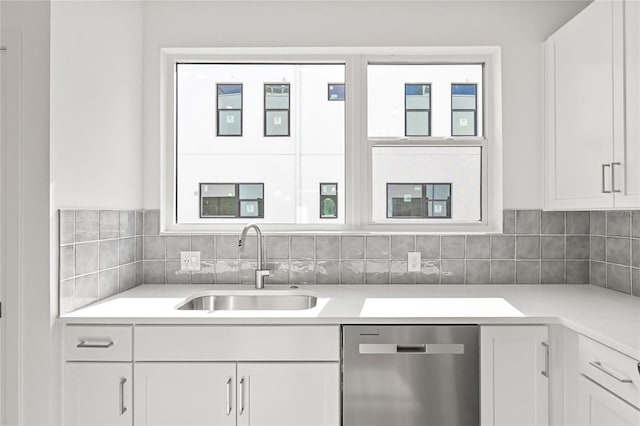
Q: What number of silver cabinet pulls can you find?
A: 8